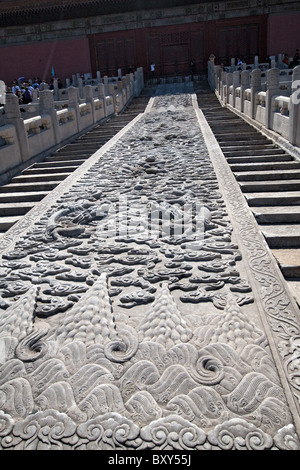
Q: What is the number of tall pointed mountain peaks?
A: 4